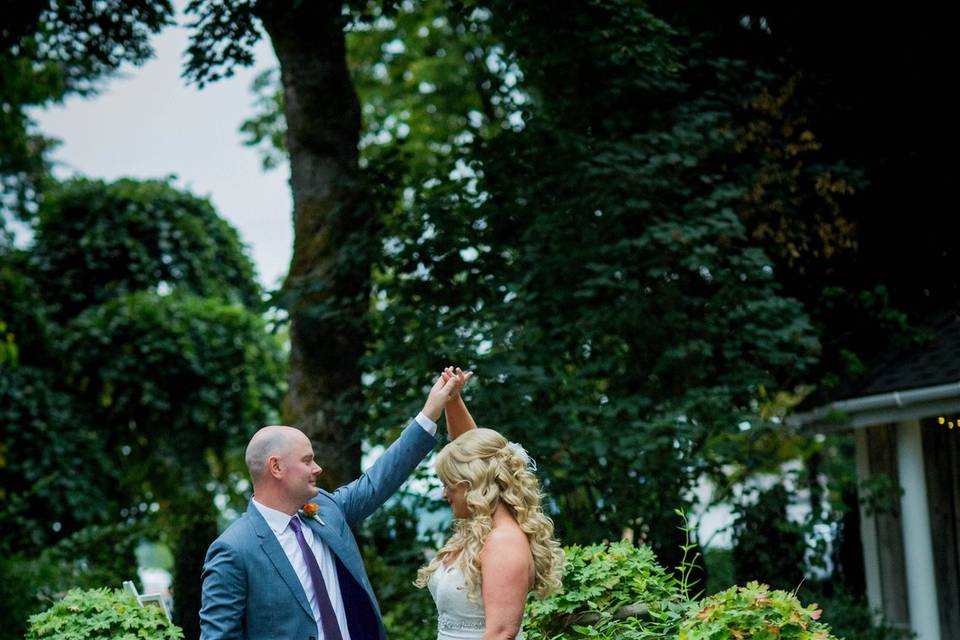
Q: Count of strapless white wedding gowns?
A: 1